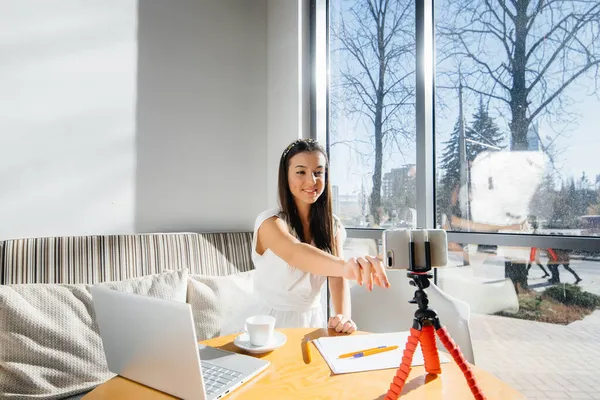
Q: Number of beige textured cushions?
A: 2